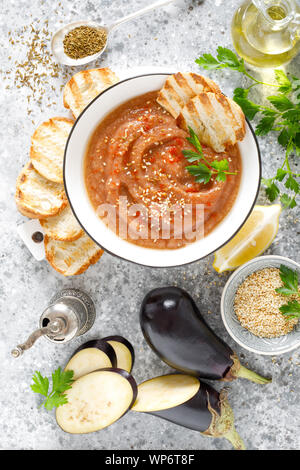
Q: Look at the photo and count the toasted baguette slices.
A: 7